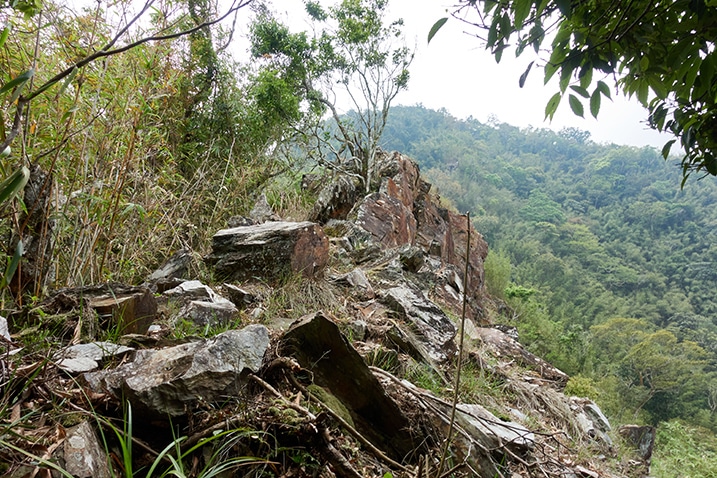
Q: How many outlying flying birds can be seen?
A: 0